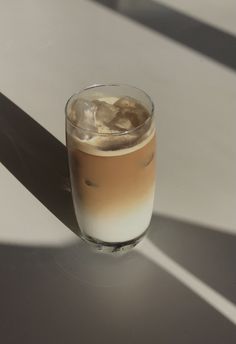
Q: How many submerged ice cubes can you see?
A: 2